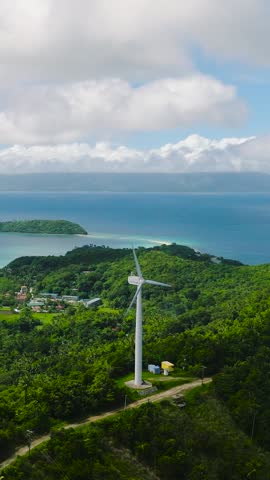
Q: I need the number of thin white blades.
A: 3